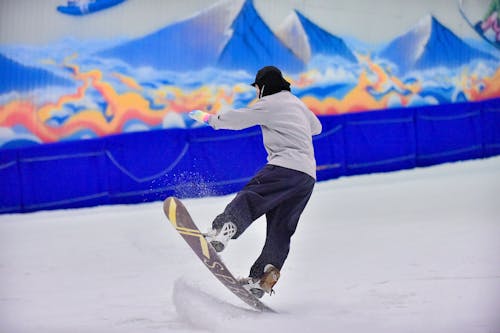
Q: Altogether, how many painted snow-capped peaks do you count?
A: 3